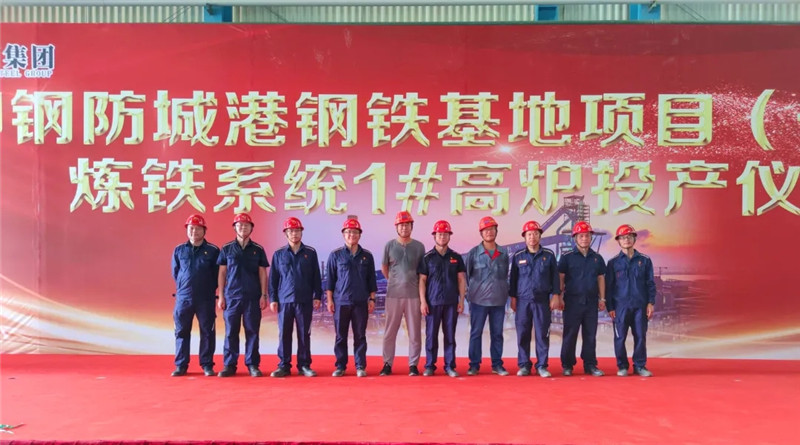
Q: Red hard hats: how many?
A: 10